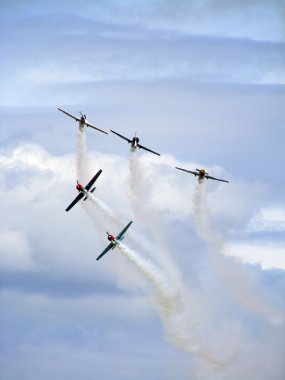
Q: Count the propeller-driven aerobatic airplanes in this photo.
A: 5